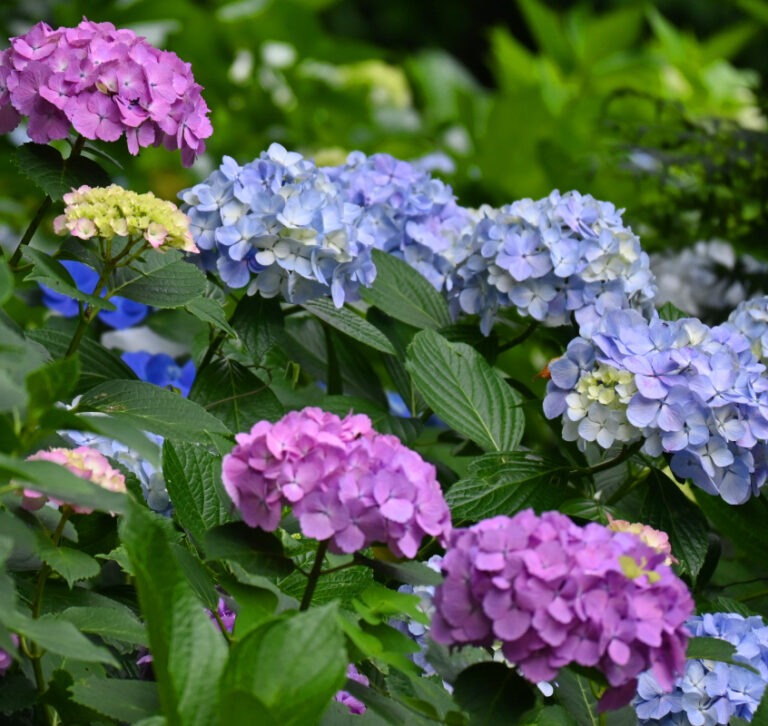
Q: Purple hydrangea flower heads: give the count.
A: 3